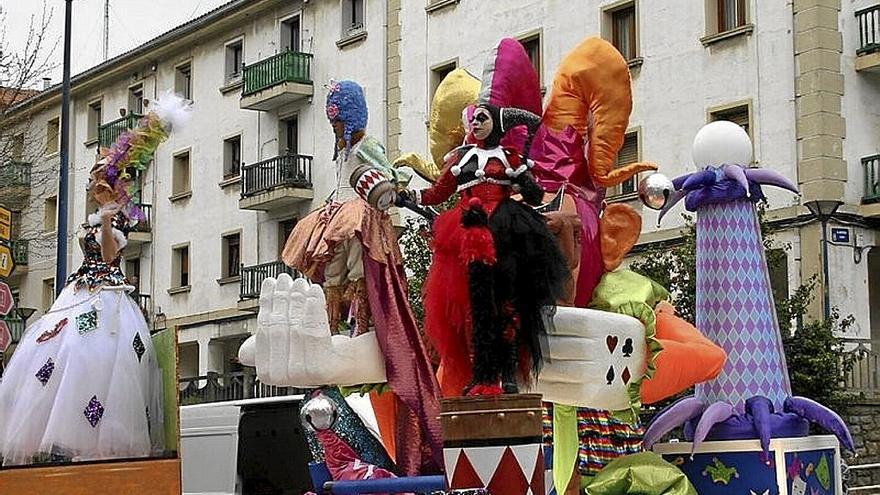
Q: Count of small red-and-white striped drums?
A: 1